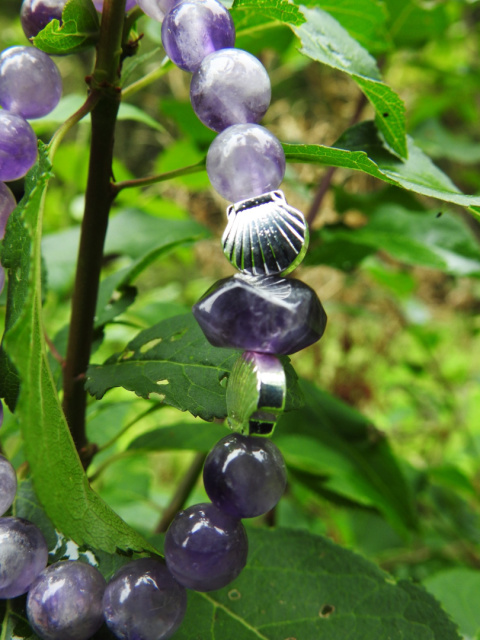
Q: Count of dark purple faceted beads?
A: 1